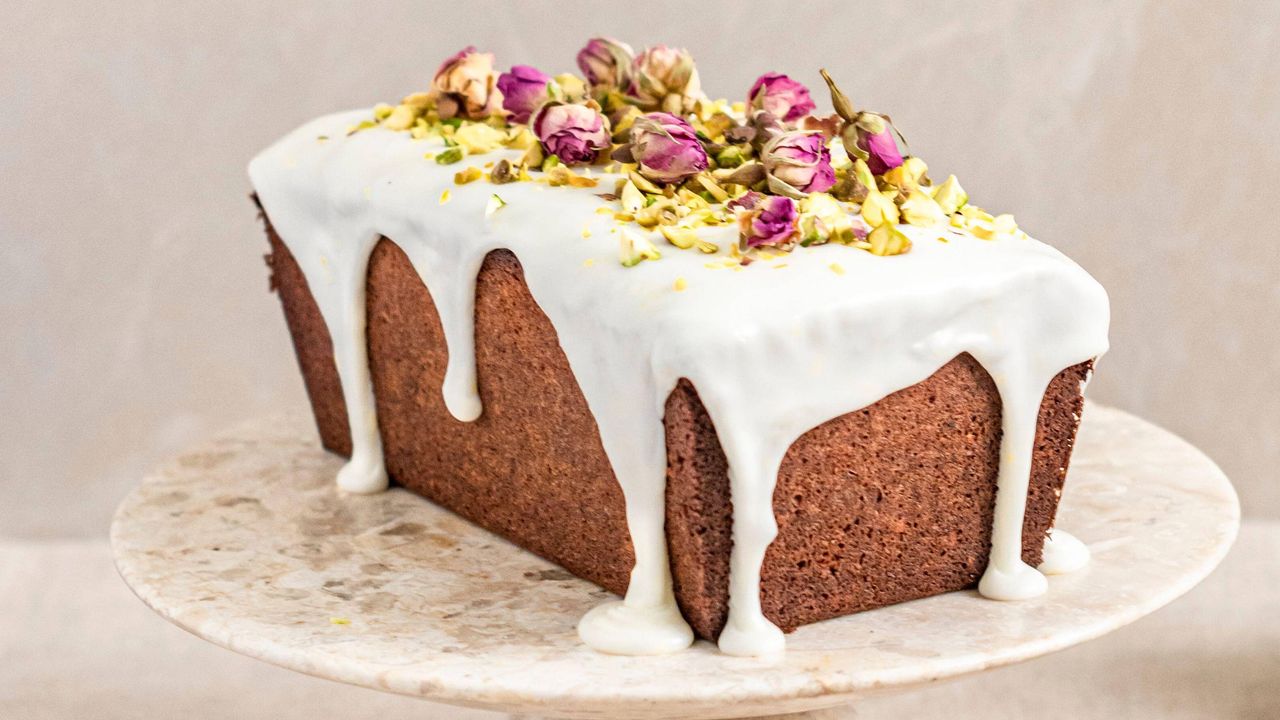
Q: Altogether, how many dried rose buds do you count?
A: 10